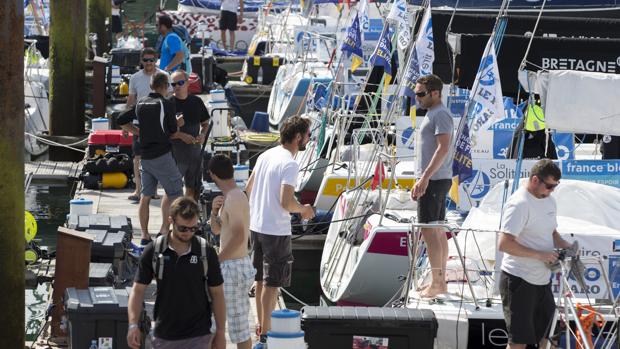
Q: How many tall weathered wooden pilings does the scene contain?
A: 3